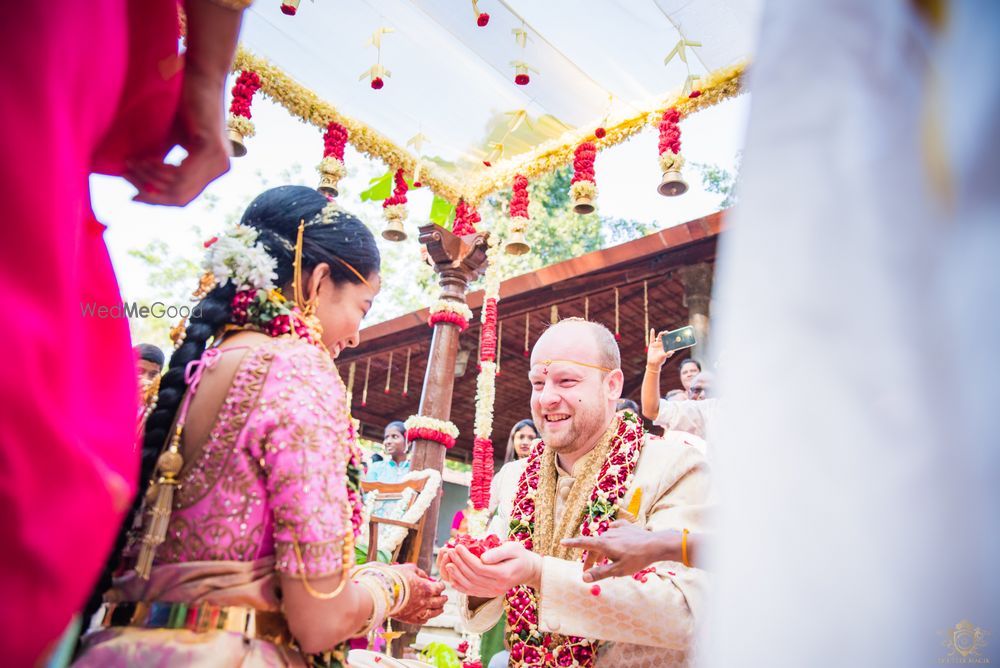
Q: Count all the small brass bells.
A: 6